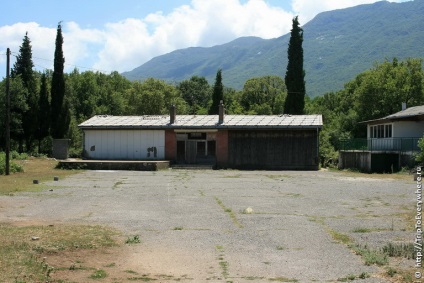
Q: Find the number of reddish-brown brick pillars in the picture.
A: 2